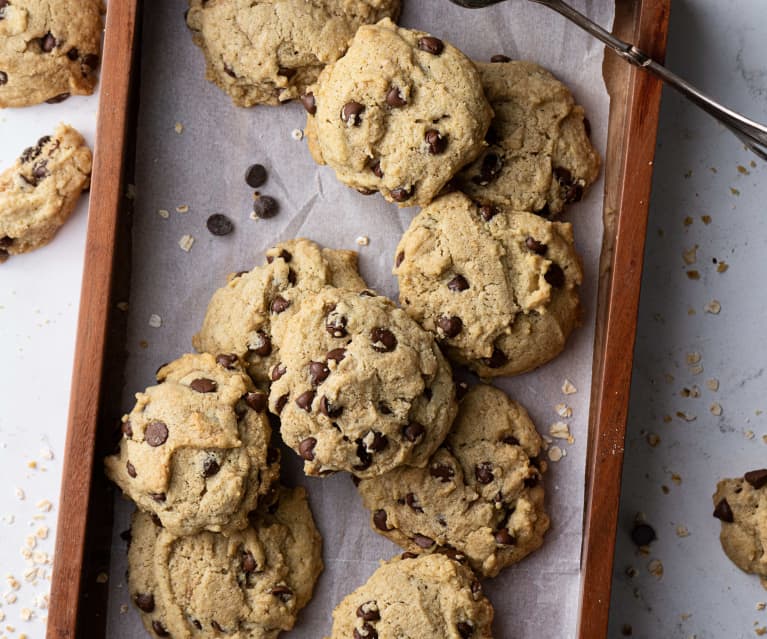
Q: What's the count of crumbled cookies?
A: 1